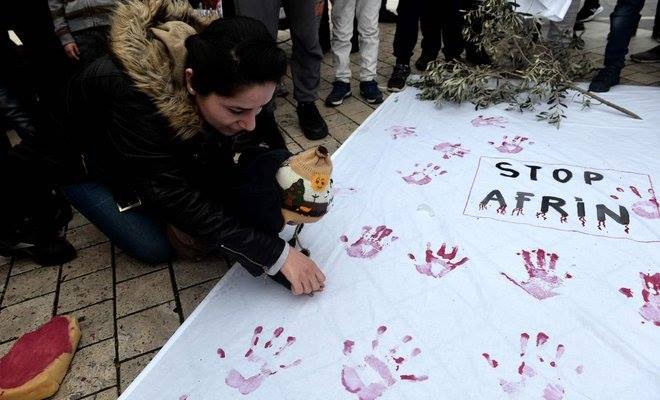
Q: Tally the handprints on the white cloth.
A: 13